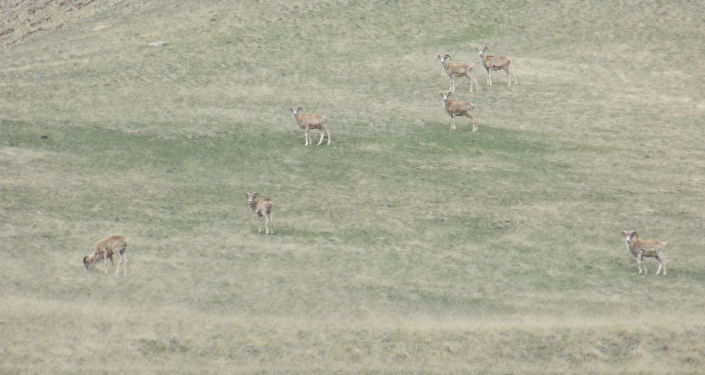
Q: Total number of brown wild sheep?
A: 7